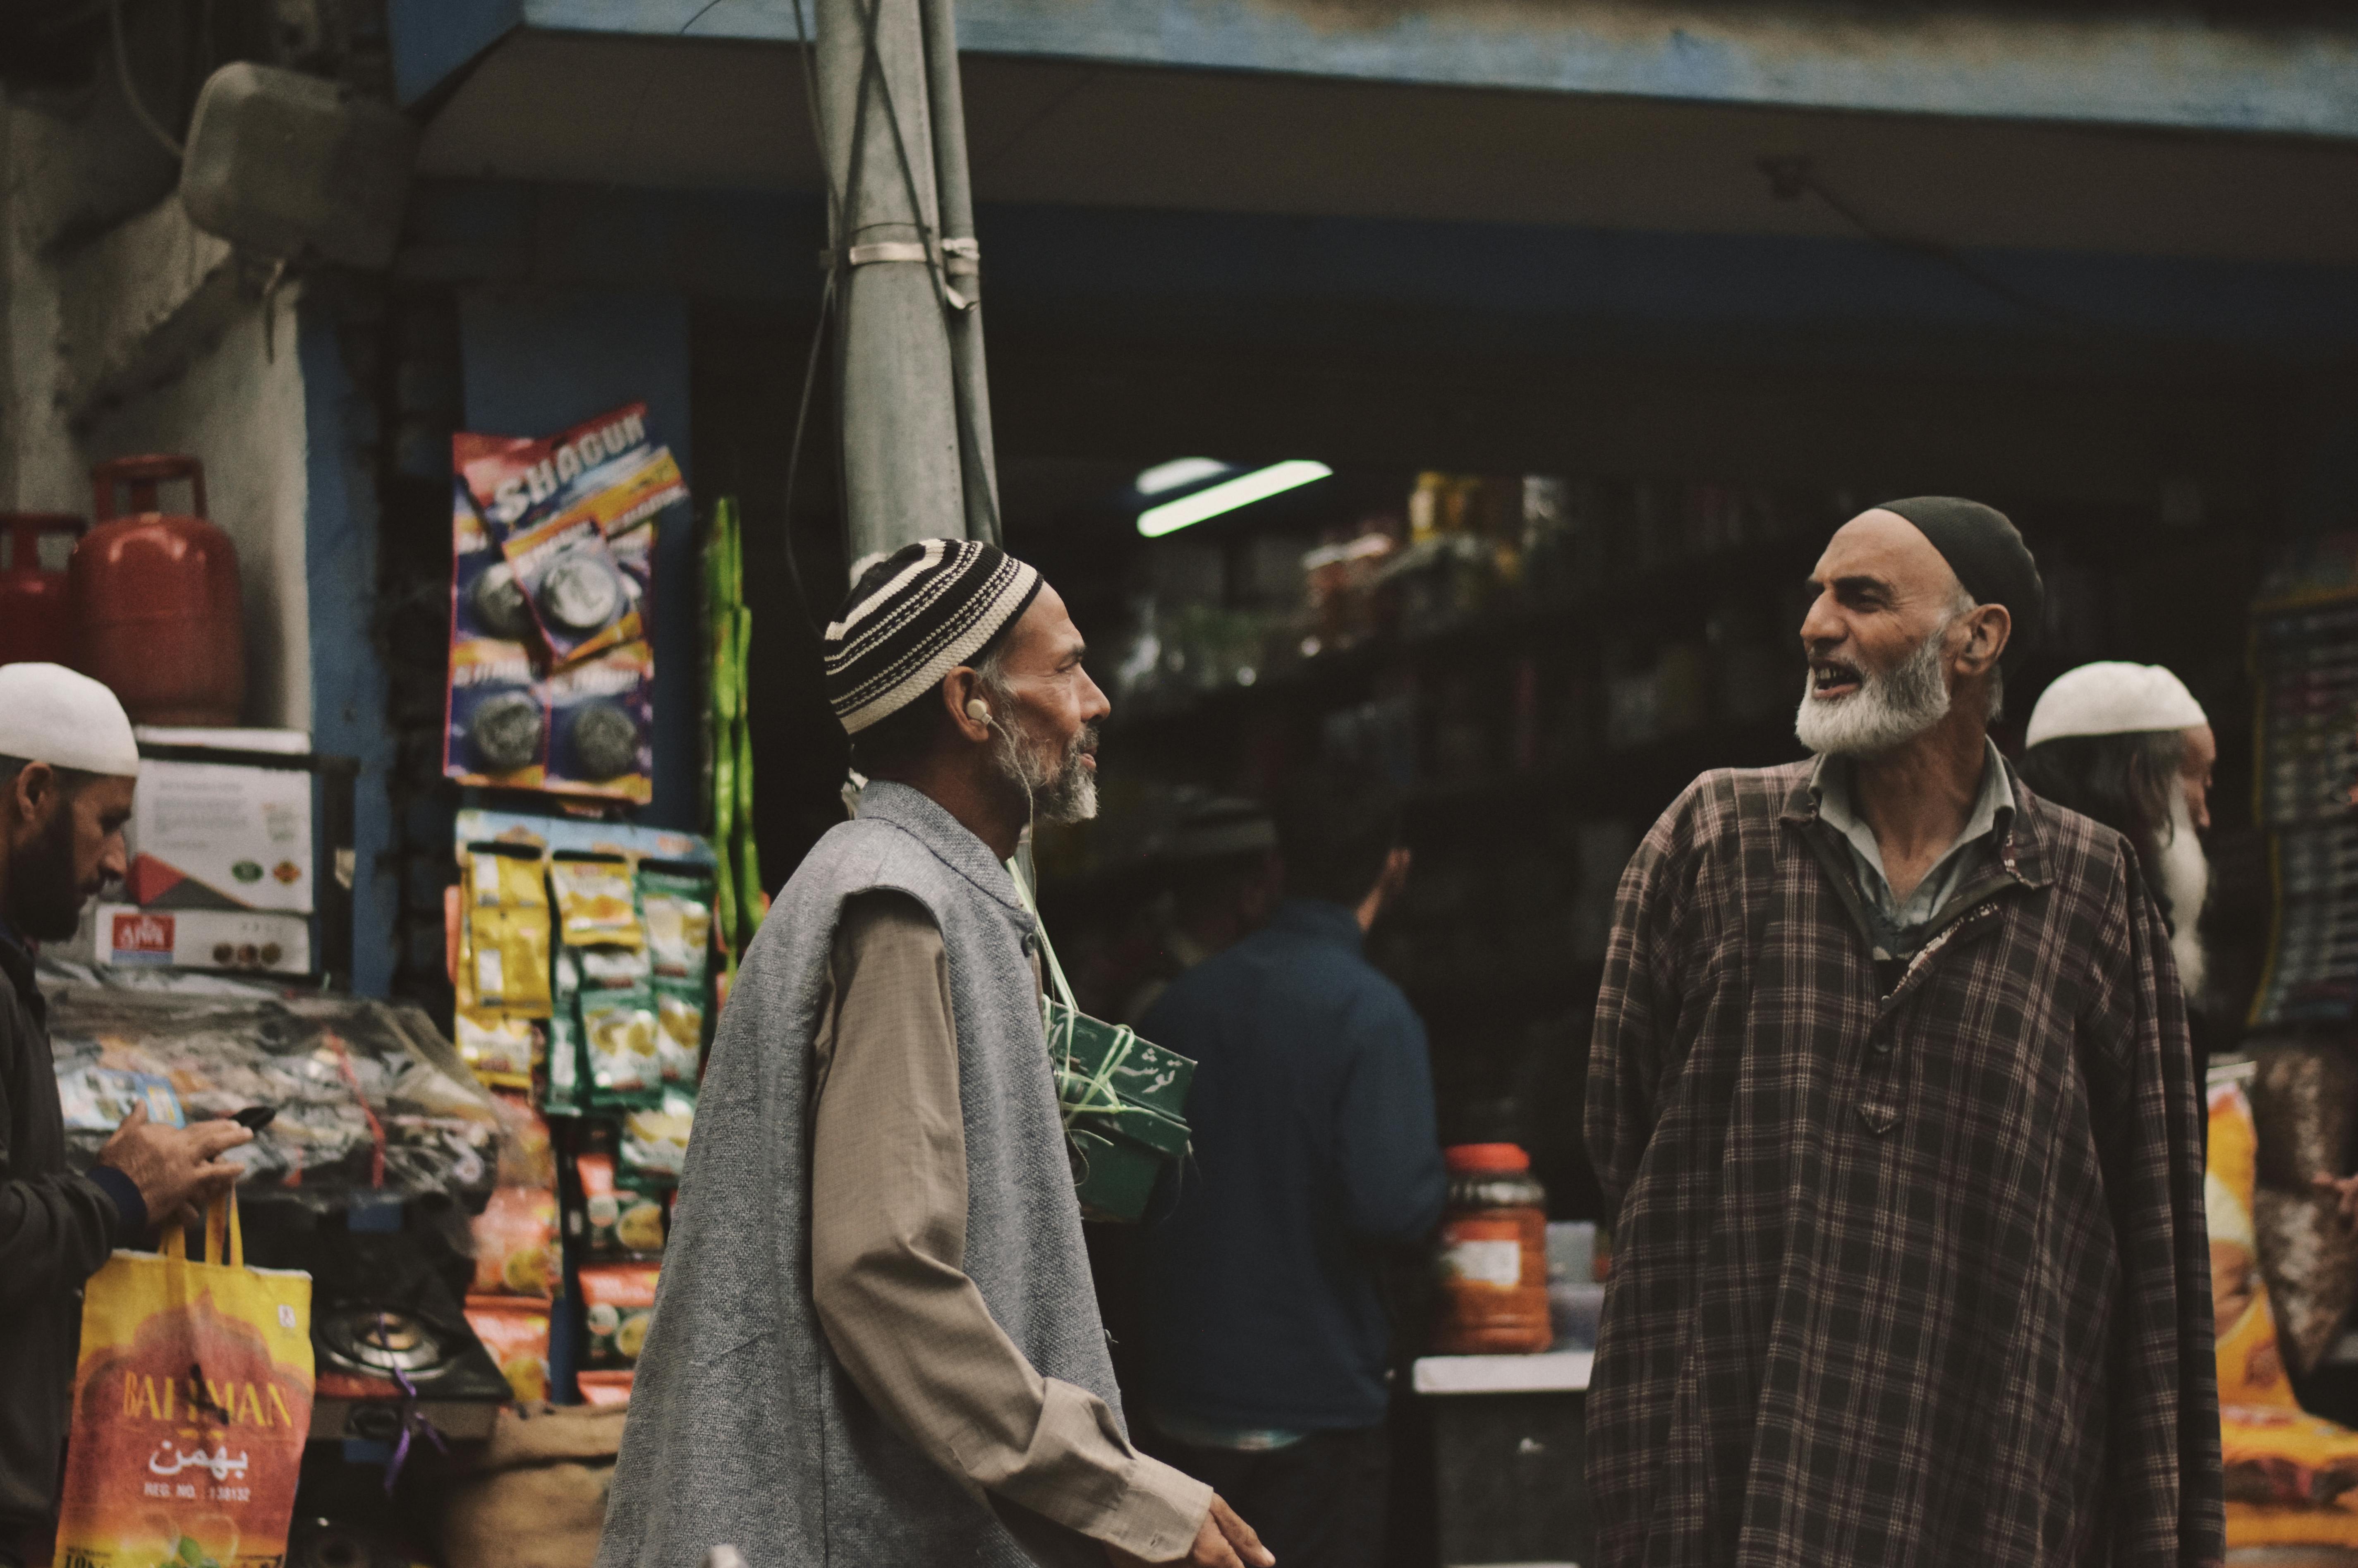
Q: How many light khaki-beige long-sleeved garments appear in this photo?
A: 1